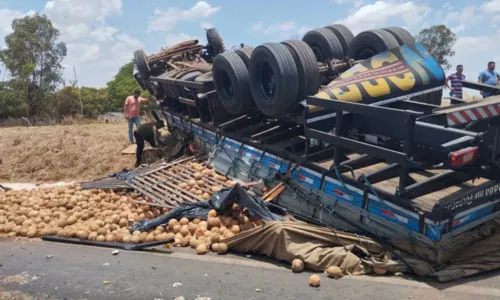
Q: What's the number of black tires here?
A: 10